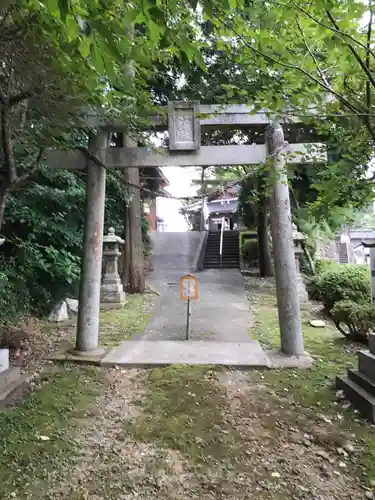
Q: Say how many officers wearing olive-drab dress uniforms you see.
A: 0